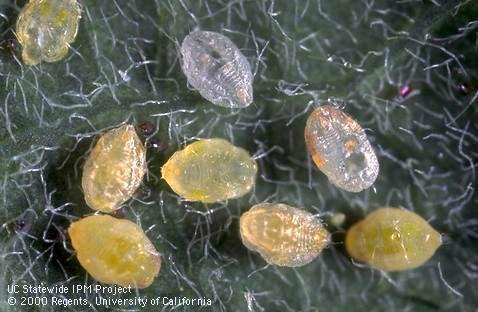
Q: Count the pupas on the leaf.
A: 8